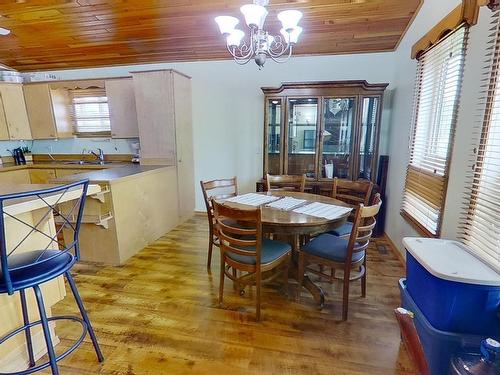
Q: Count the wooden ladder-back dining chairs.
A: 5